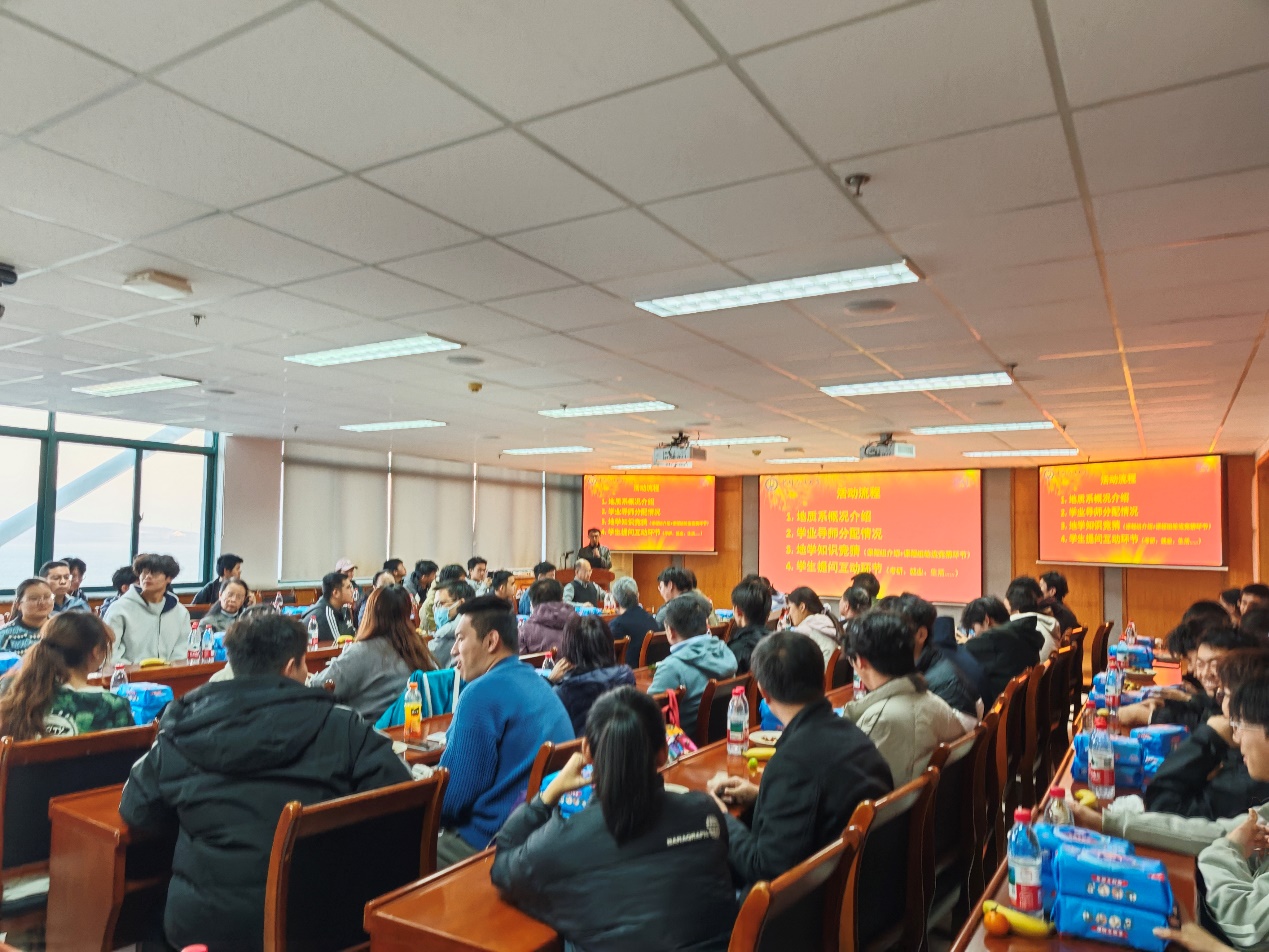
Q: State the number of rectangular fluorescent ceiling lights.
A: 12